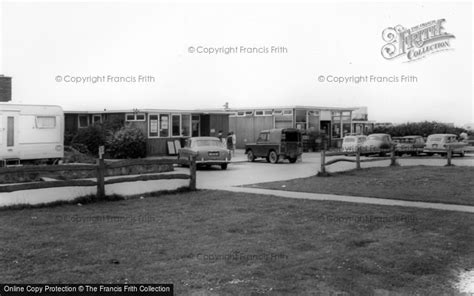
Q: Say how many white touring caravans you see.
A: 1